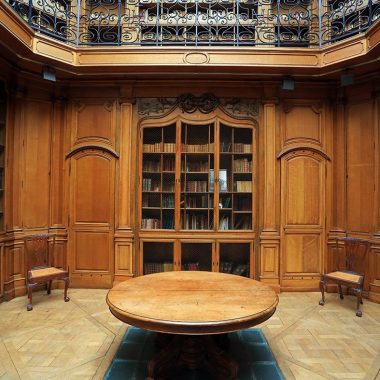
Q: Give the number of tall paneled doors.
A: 2